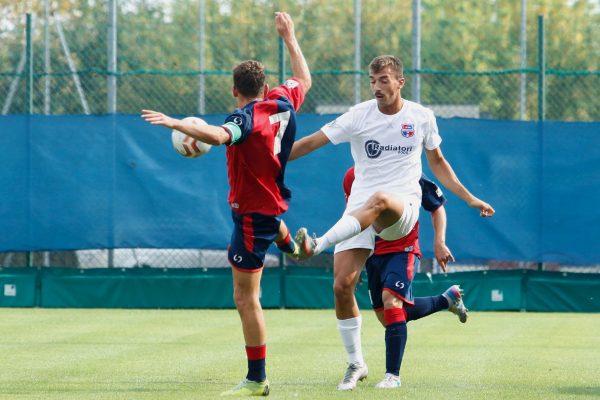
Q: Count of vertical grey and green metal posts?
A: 9